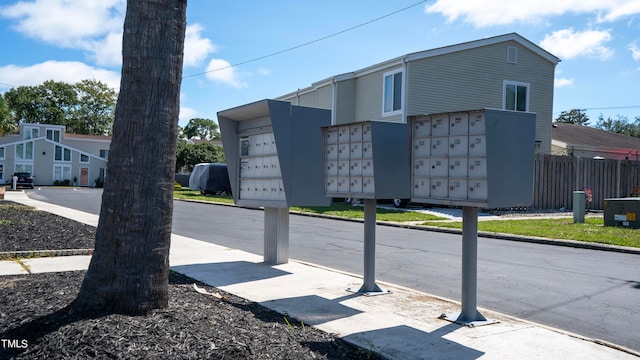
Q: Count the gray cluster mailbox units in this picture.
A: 3